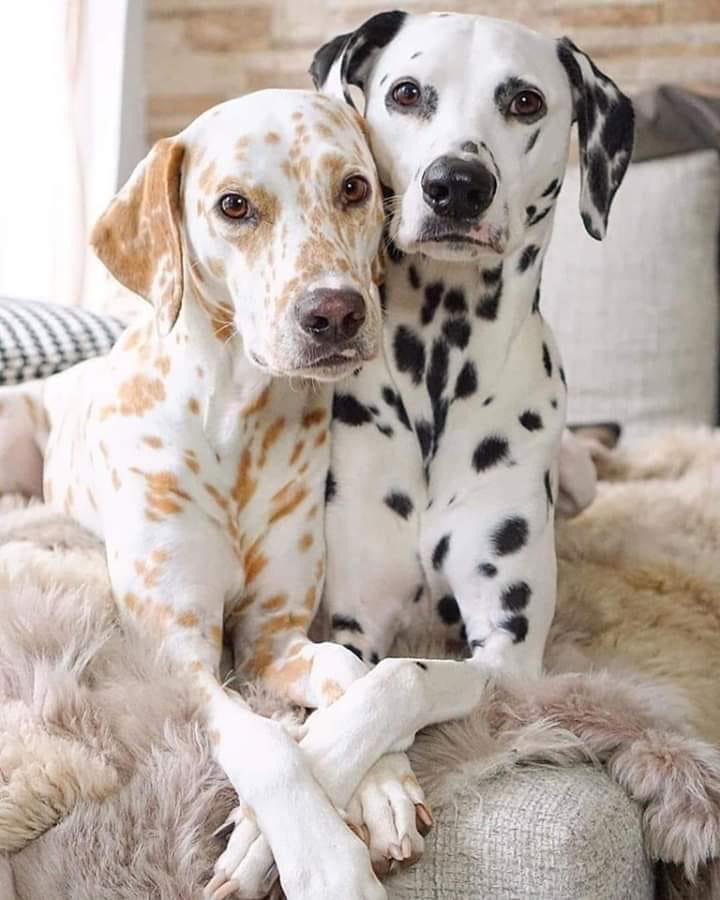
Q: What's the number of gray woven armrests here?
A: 1